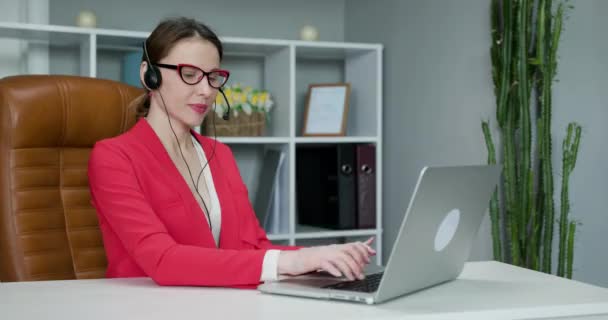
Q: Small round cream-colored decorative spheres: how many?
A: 2